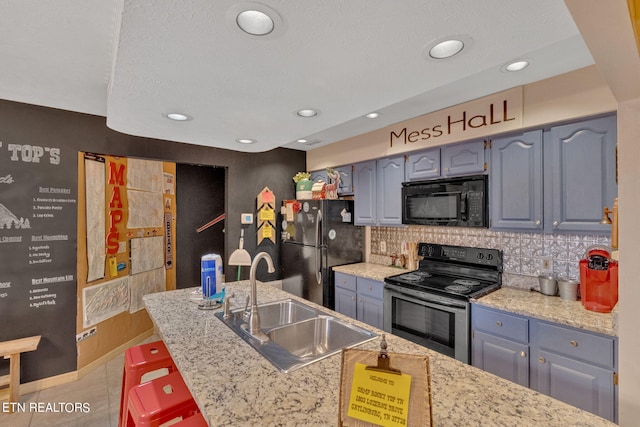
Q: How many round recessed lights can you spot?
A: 8